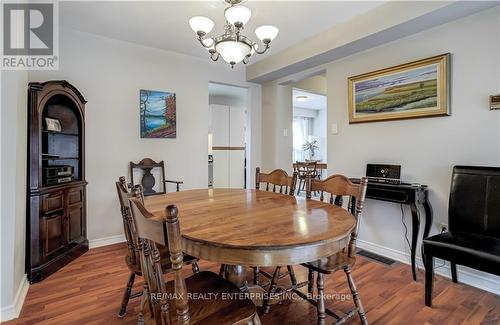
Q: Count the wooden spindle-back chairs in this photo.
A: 4